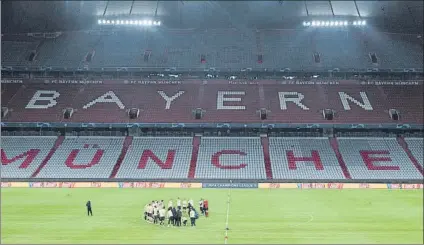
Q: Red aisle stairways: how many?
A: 6